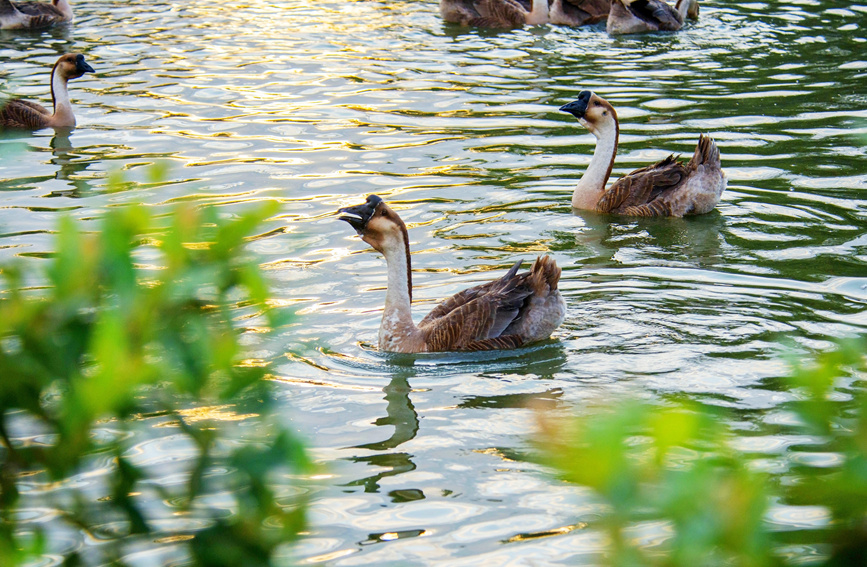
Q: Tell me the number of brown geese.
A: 7